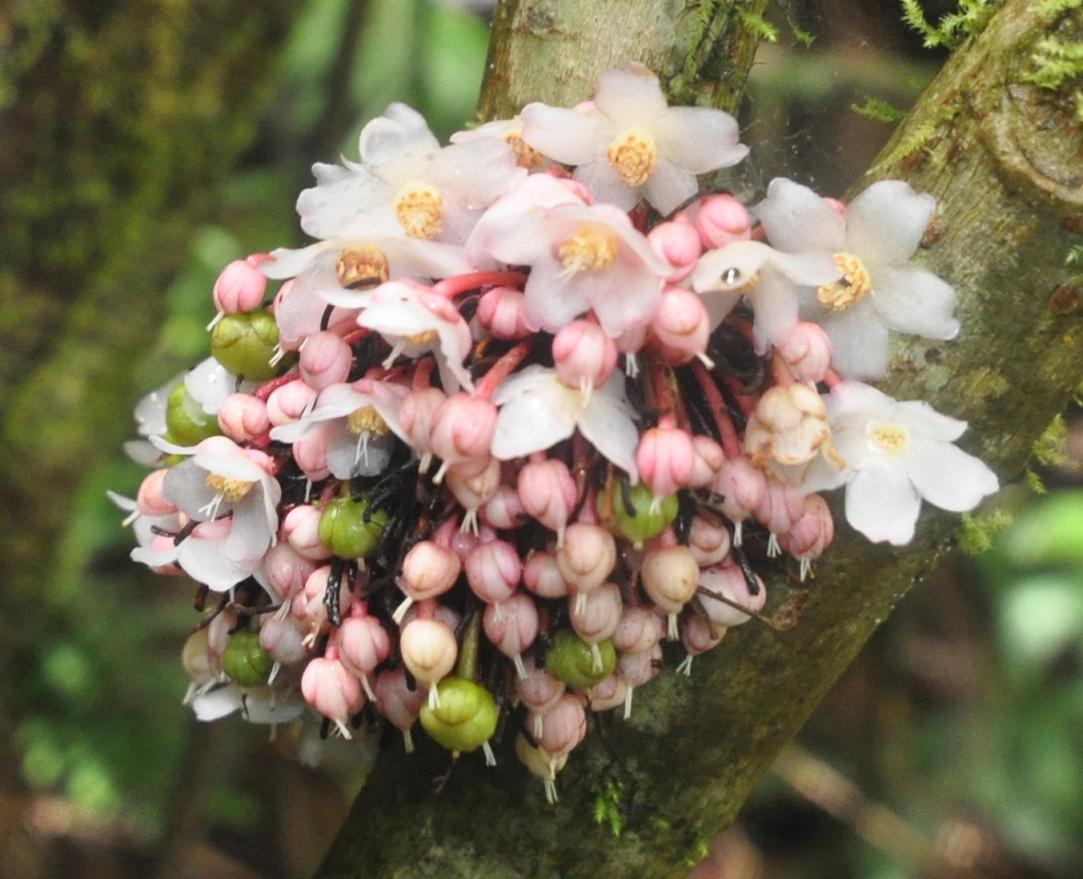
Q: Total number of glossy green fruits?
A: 7